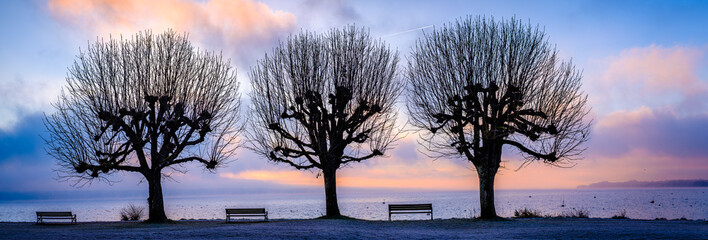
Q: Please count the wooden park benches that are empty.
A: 3